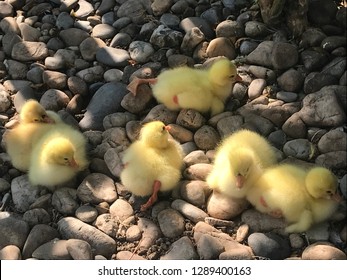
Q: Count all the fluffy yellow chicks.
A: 6